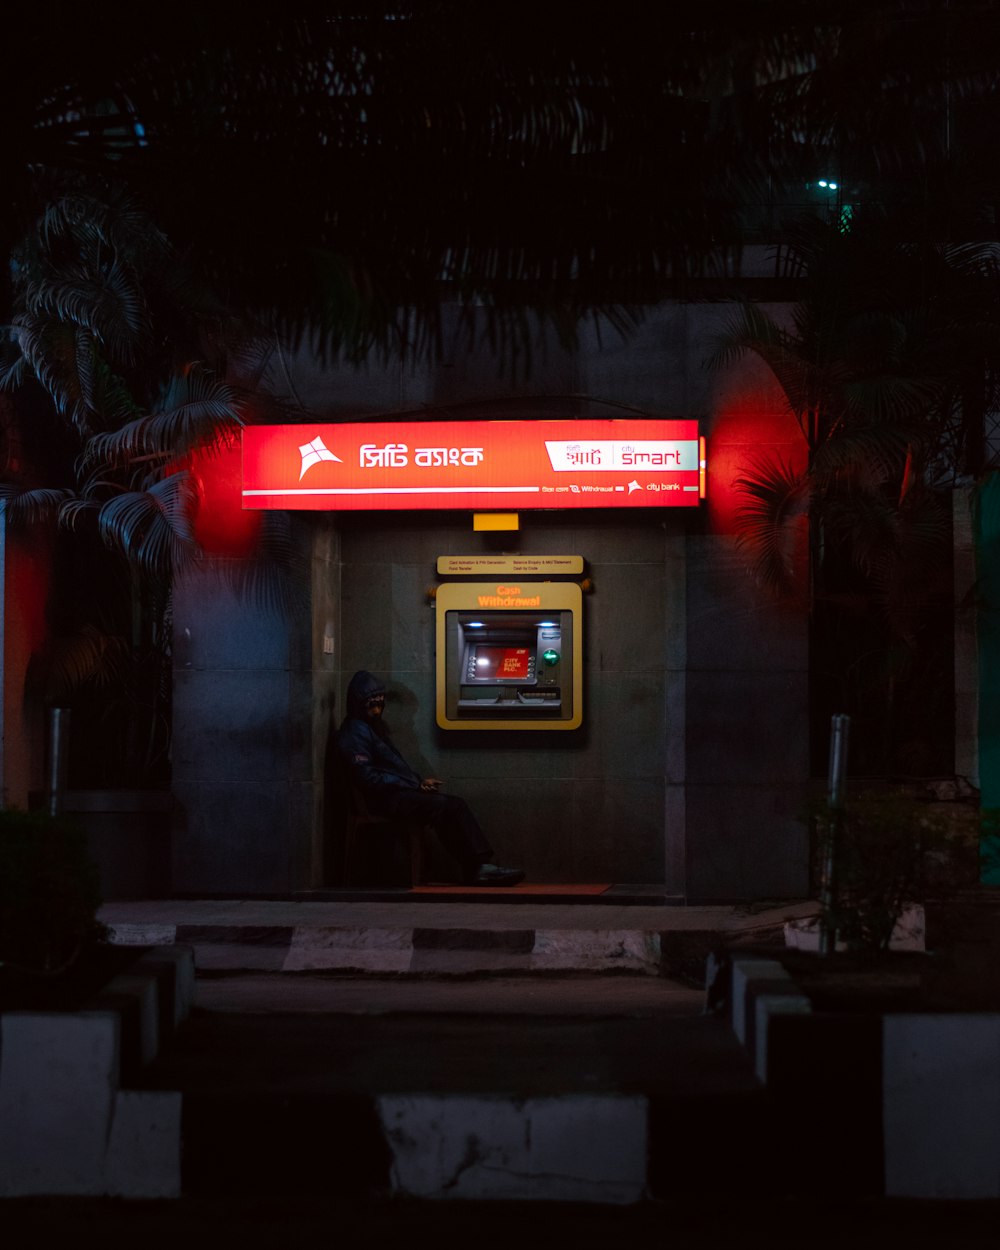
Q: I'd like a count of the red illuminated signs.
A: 1